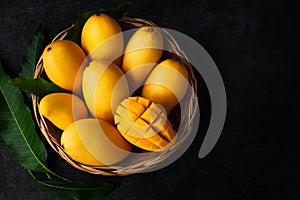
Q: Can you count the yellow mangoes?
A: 8